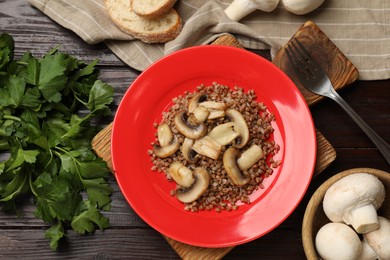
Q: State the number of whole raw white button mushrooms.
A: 5